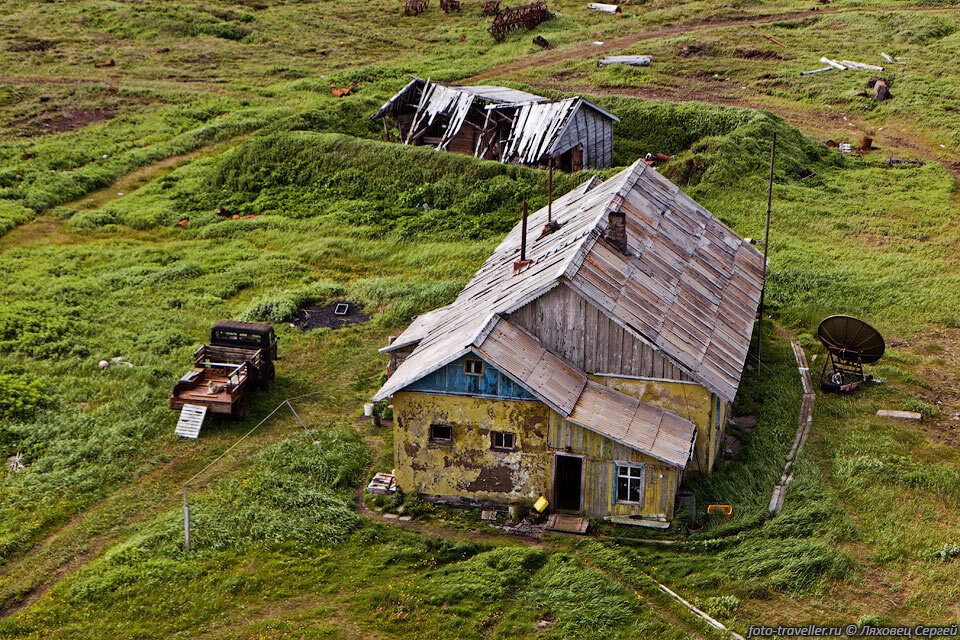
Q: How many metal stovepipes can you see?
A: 2